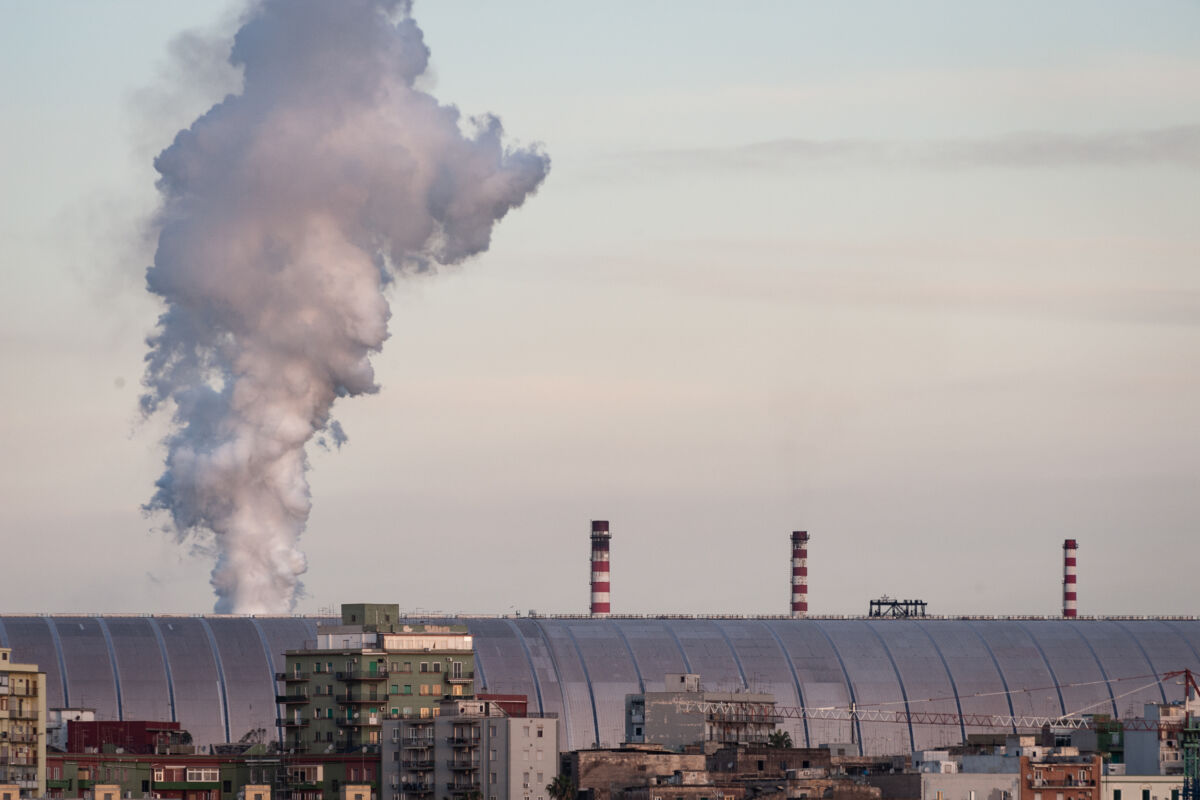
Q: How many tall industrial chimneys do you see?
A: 3